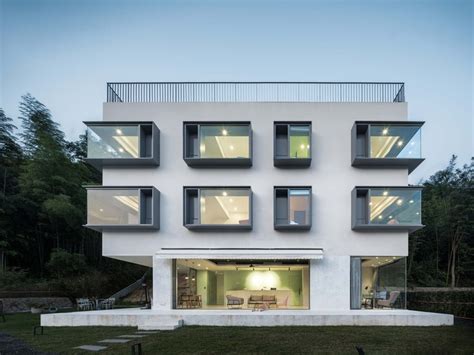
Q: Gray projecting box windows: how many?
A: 8